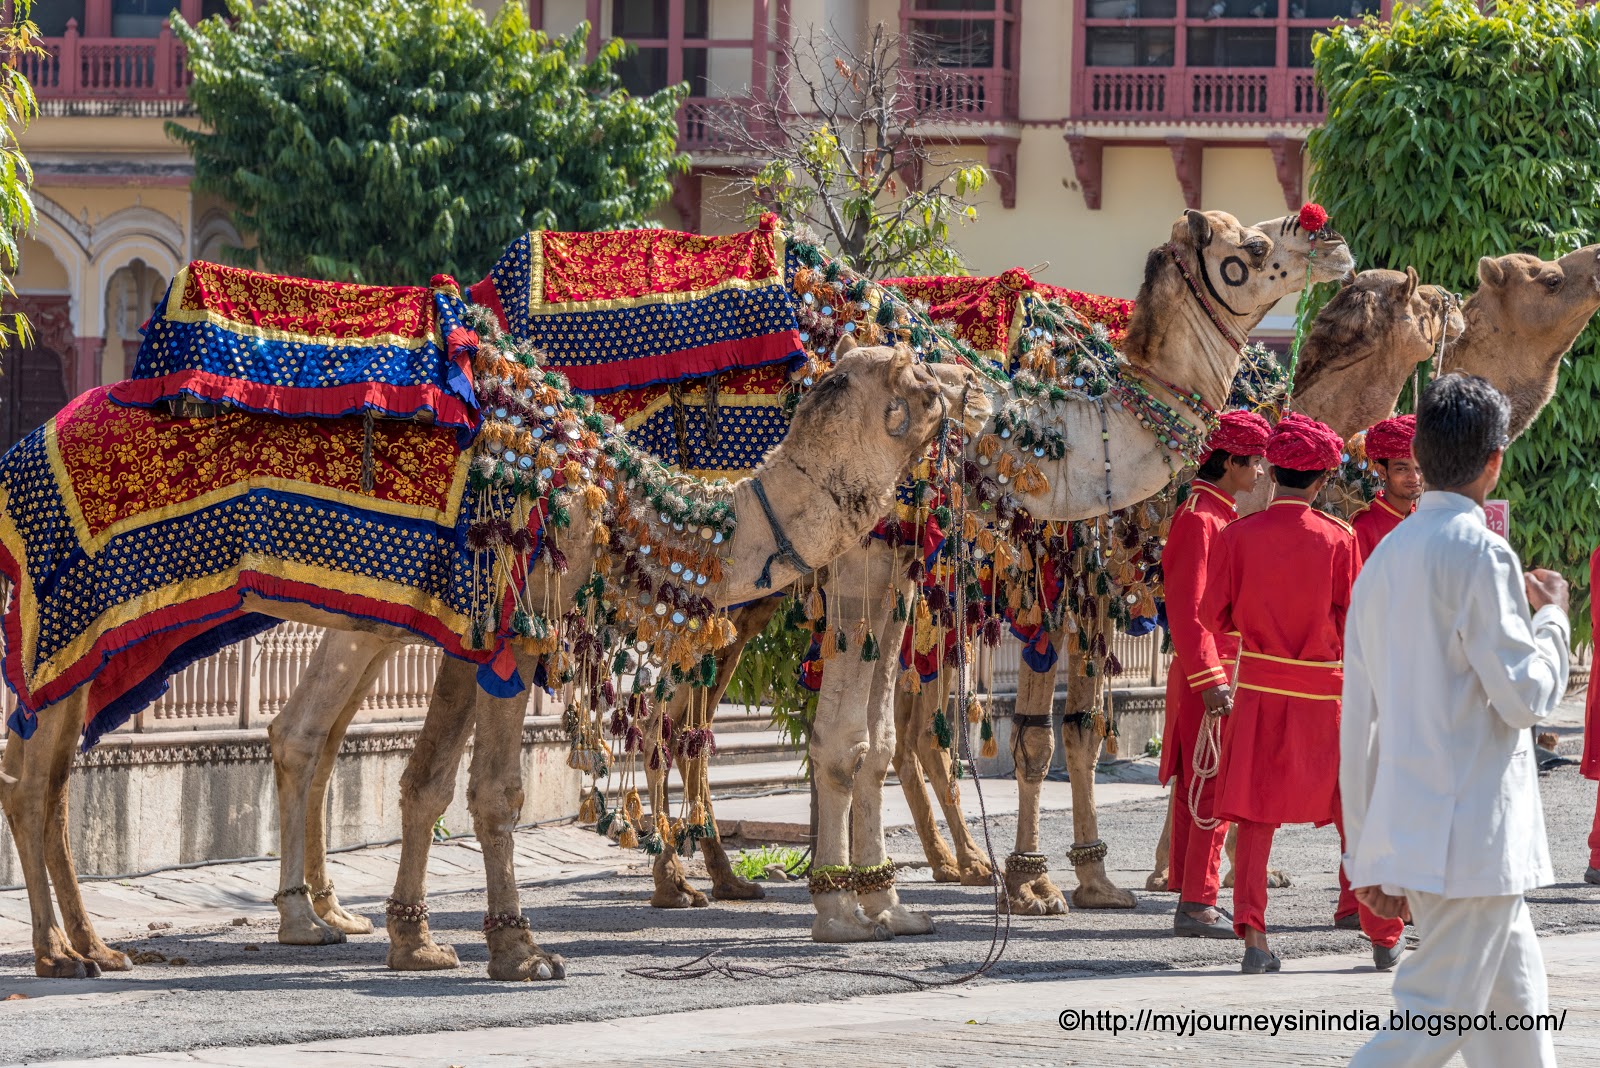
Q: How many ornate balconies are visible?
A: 4